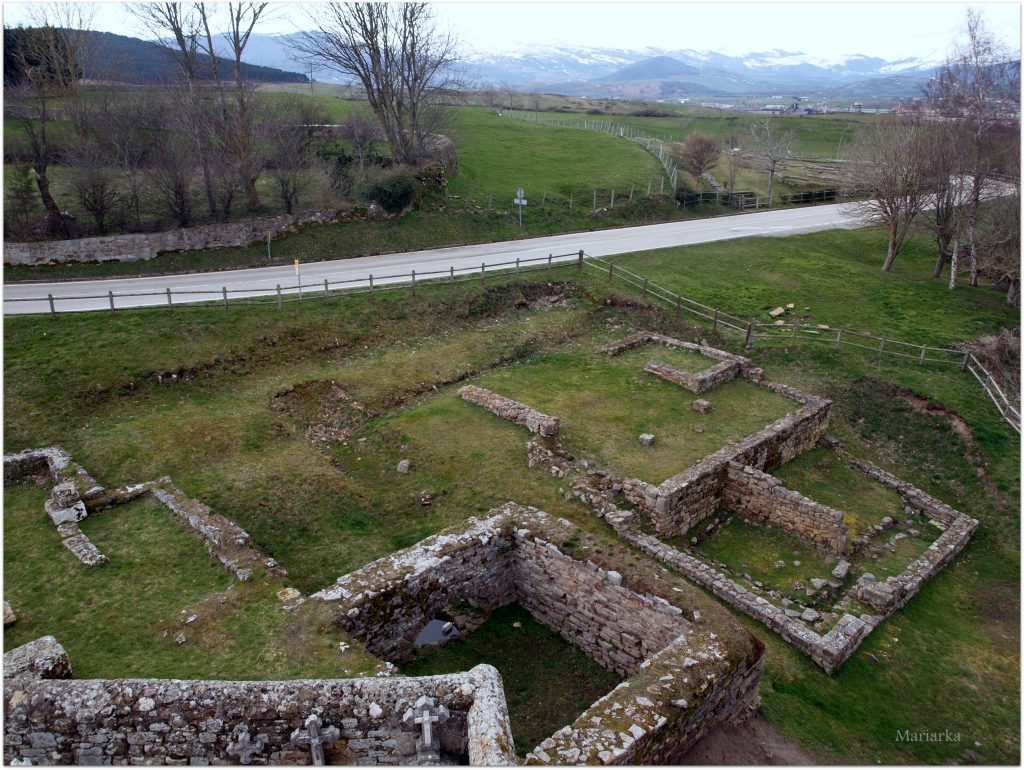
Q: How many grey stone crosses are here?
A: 3